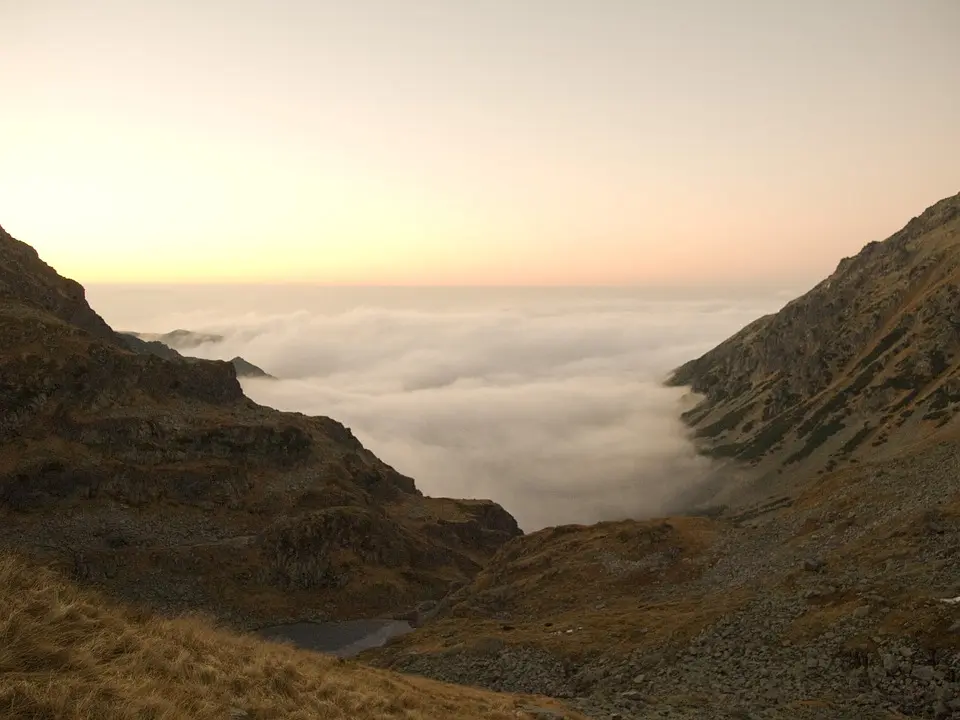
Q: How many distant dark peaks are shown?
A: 2